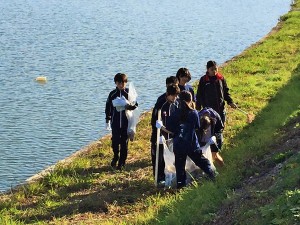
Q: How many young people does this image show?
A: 7